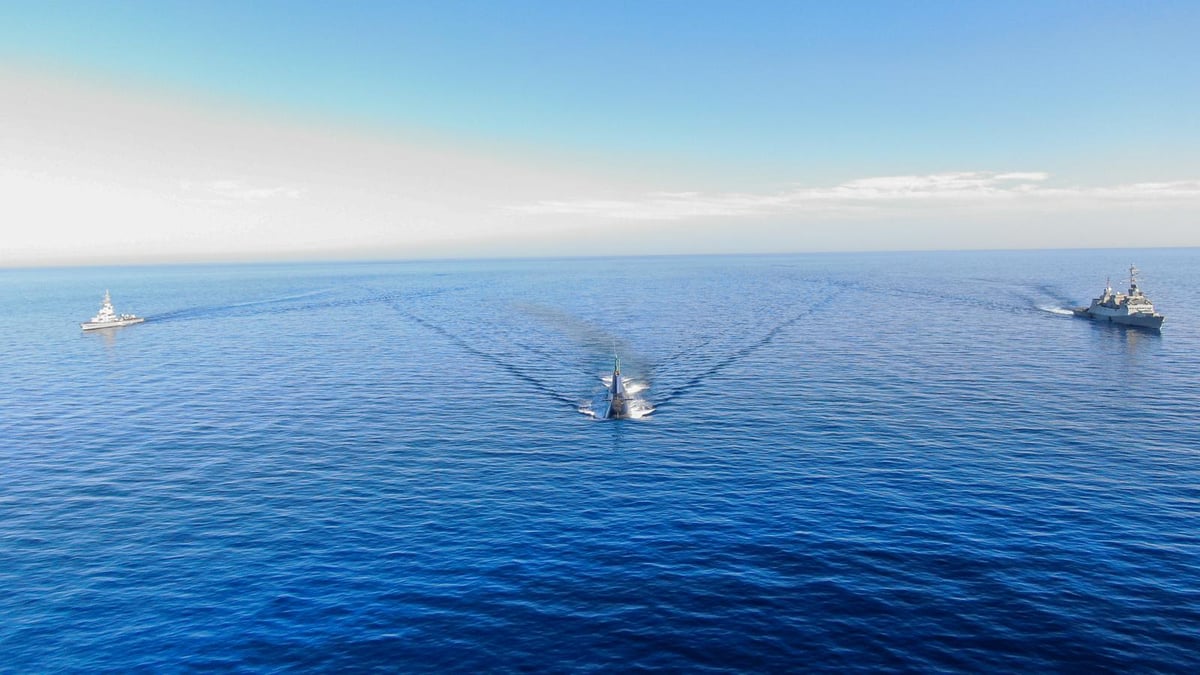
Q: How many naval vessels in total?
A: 3